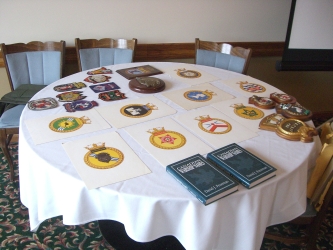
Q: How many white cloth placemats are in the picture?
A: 9